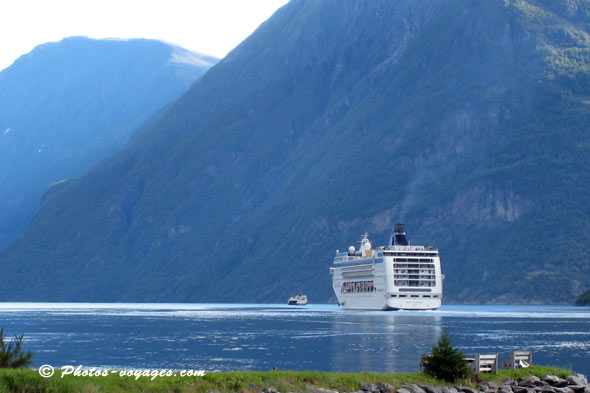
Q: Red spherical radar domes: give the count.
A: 0